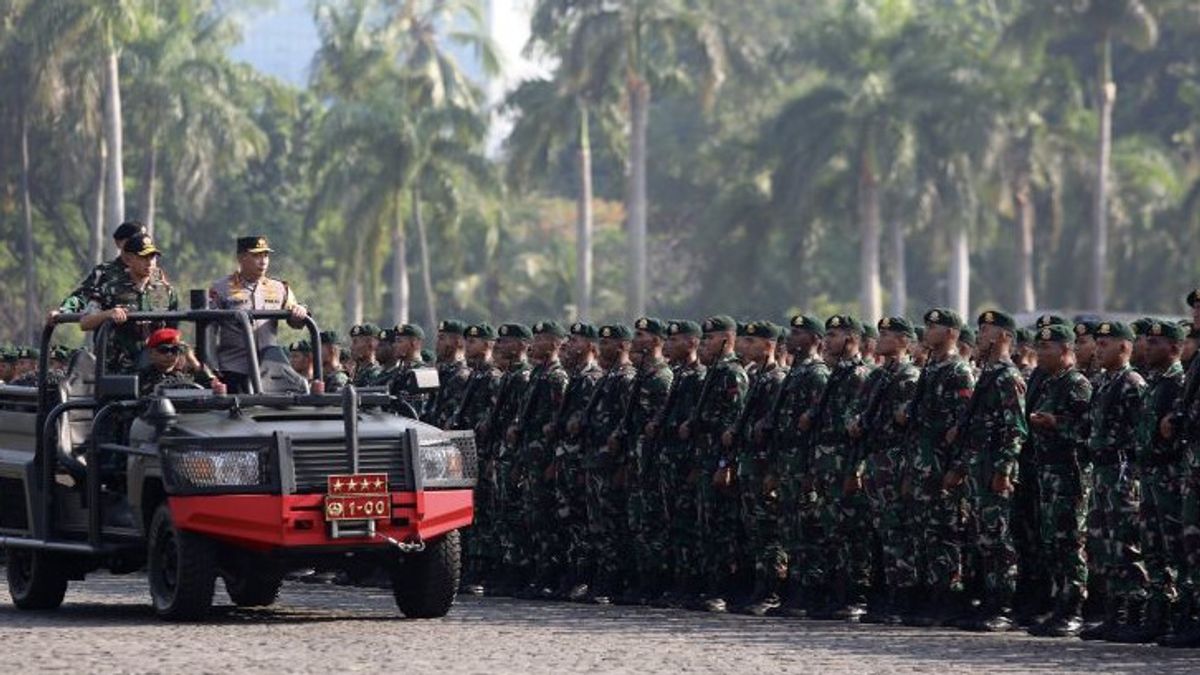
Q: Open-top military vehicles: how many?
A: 1